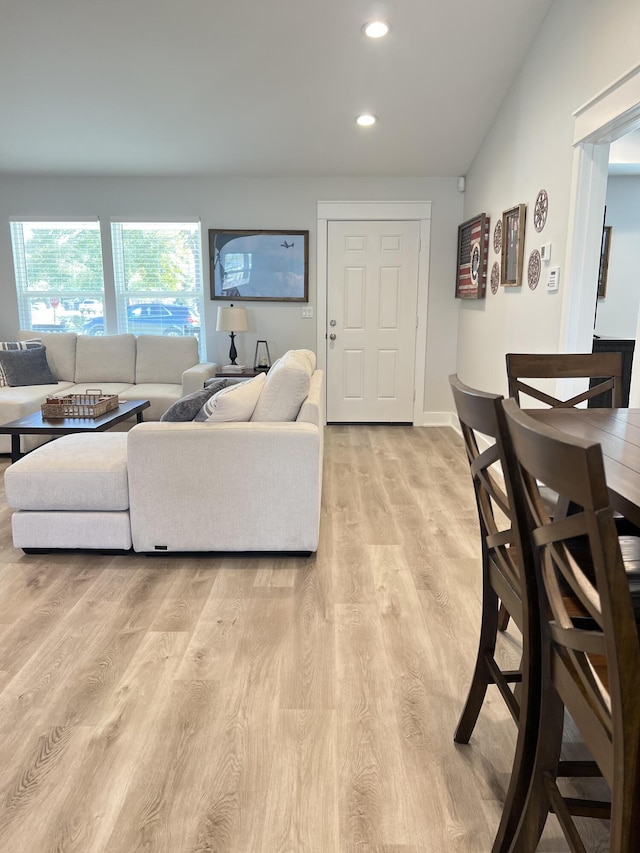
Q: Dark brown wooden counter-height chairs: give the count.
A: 3